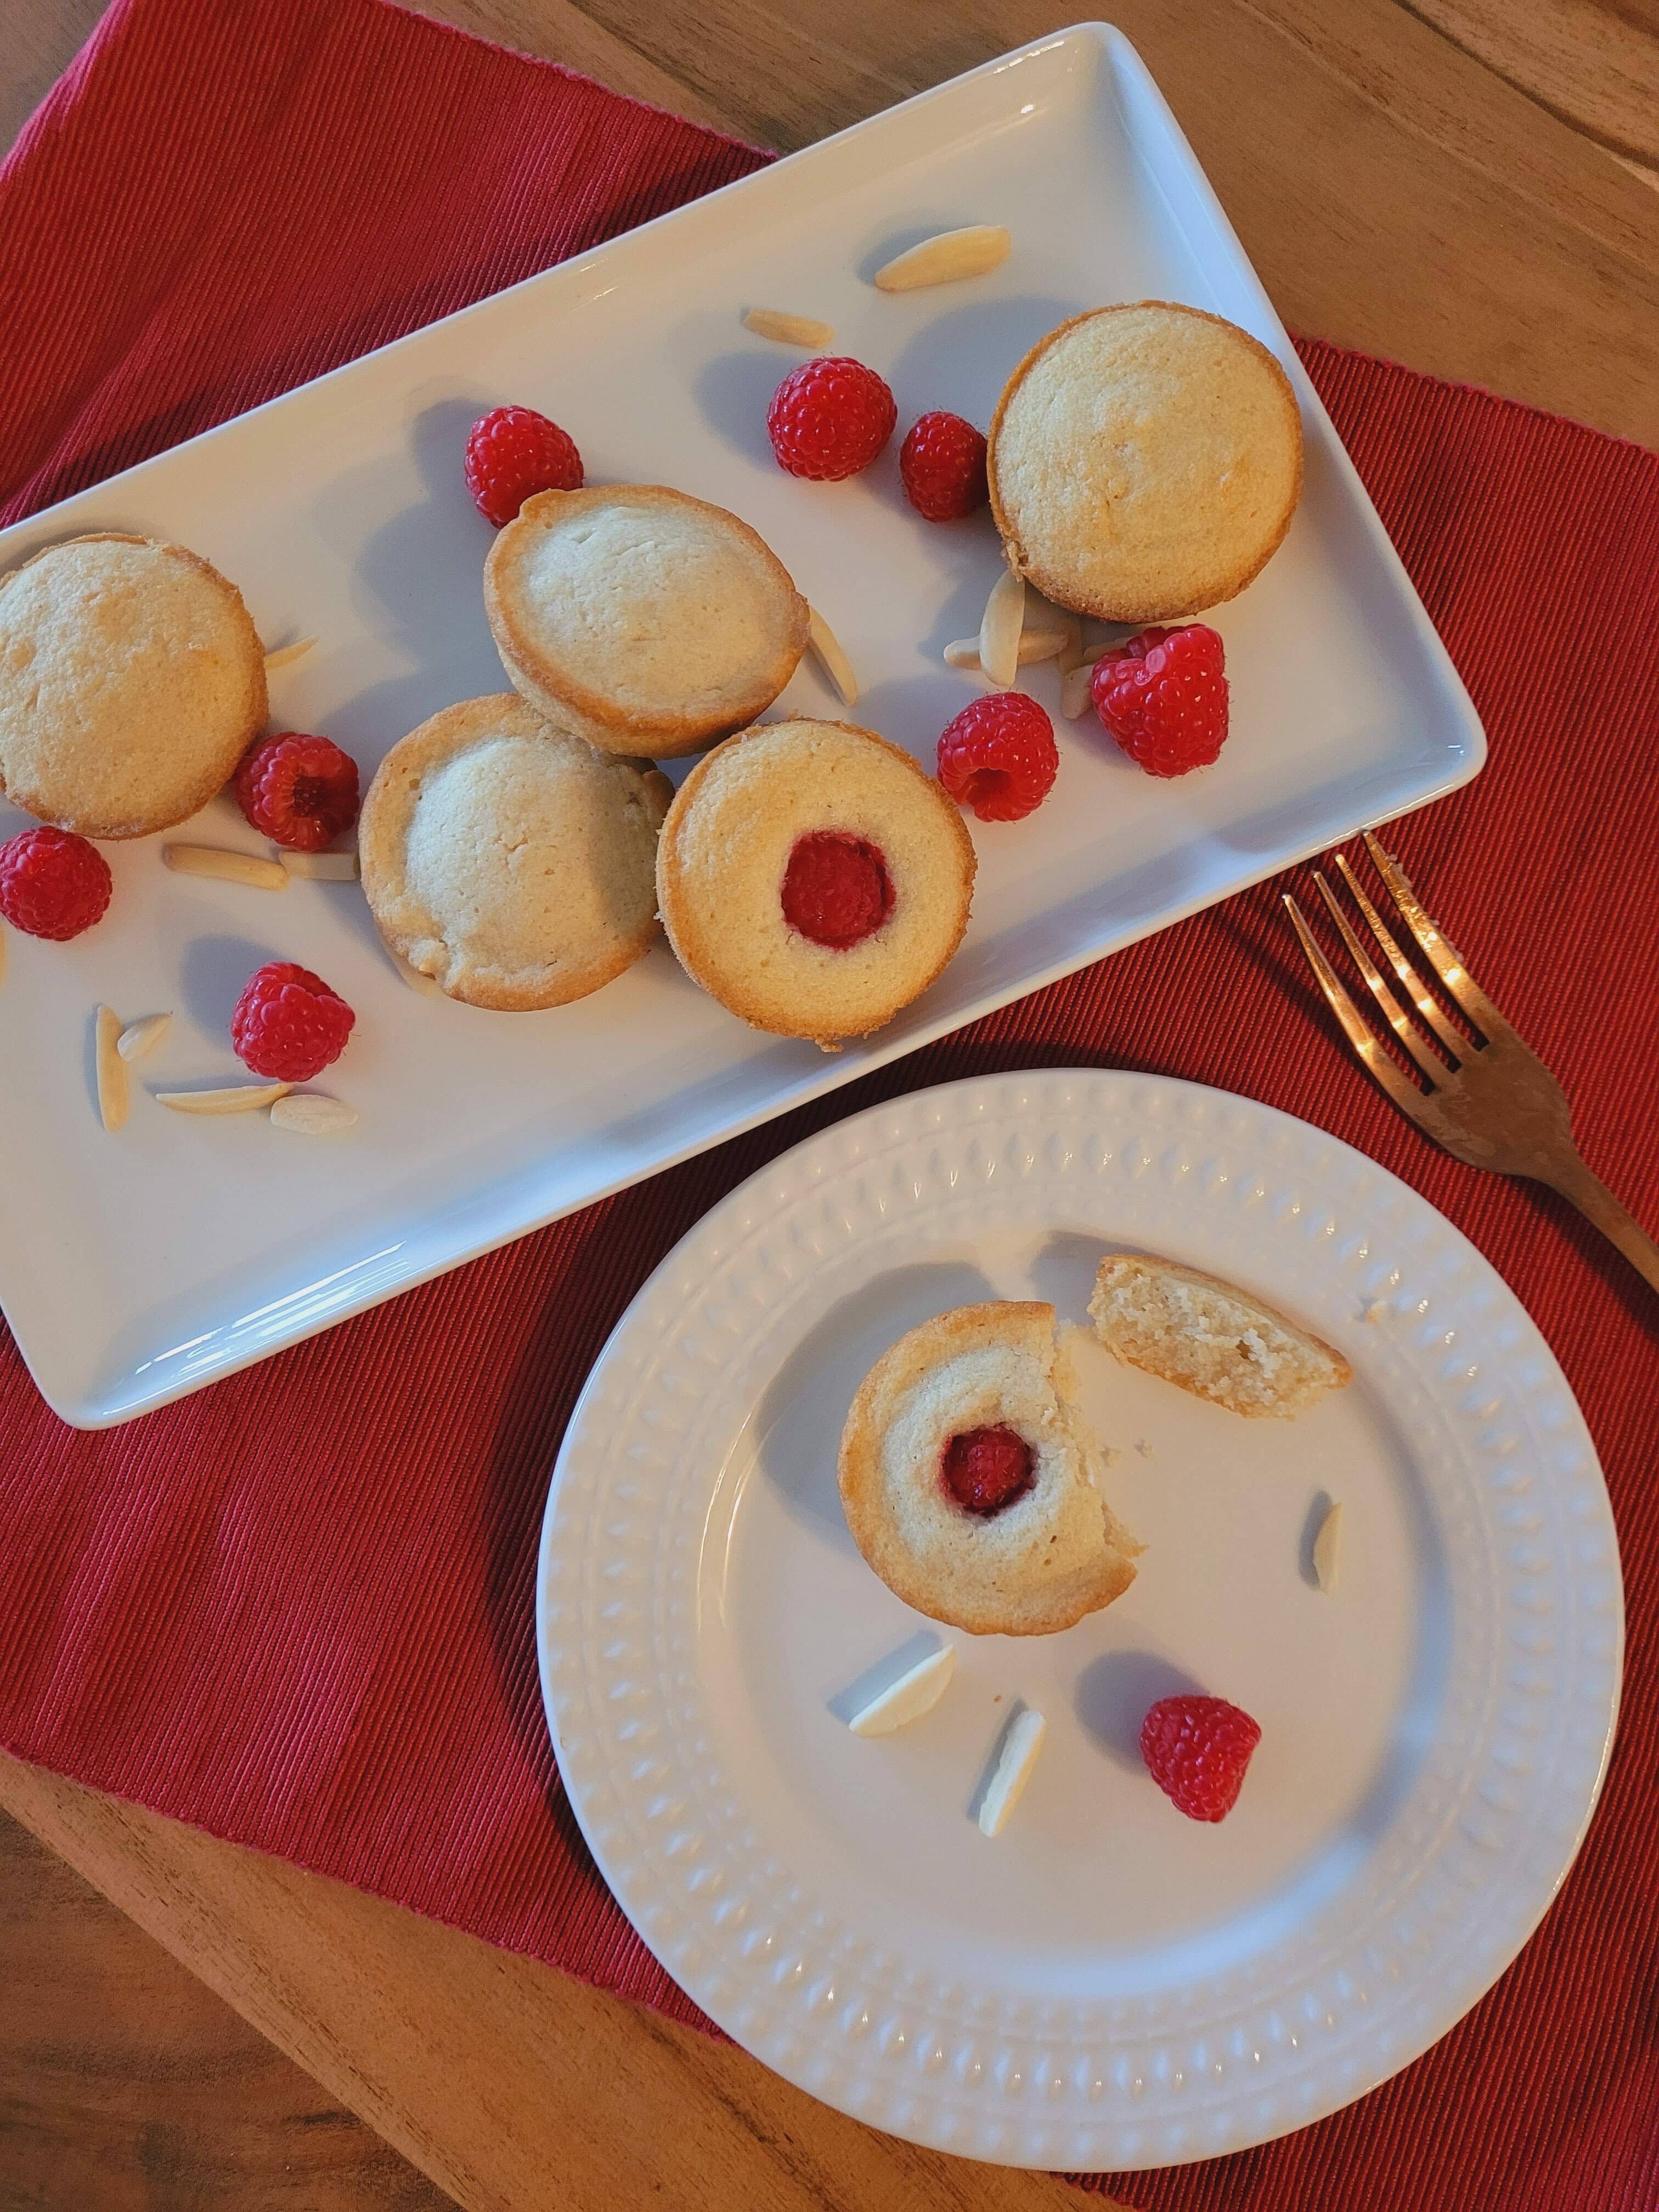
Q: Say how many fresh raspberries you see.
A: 9